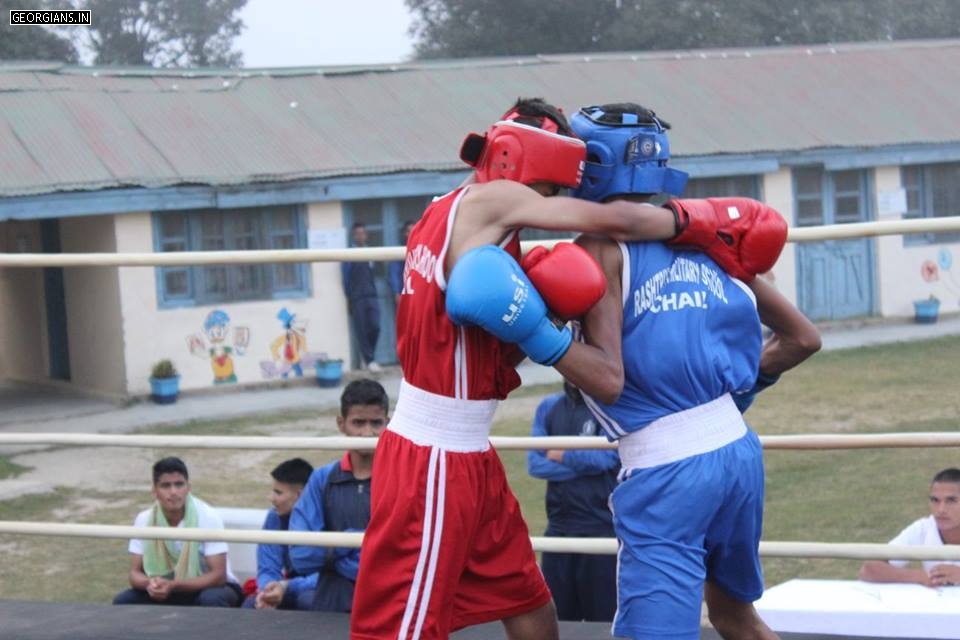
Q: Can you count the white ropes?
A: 3